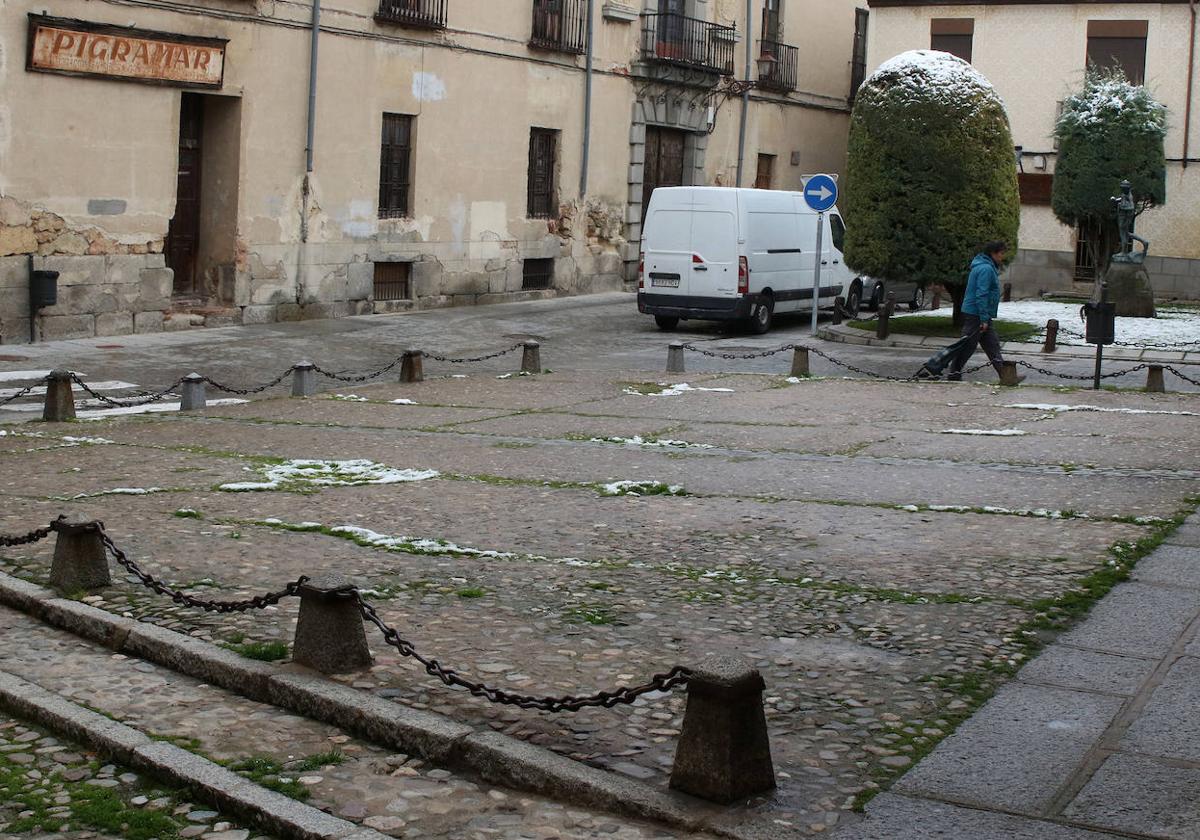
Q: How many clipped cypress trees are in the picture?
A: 2